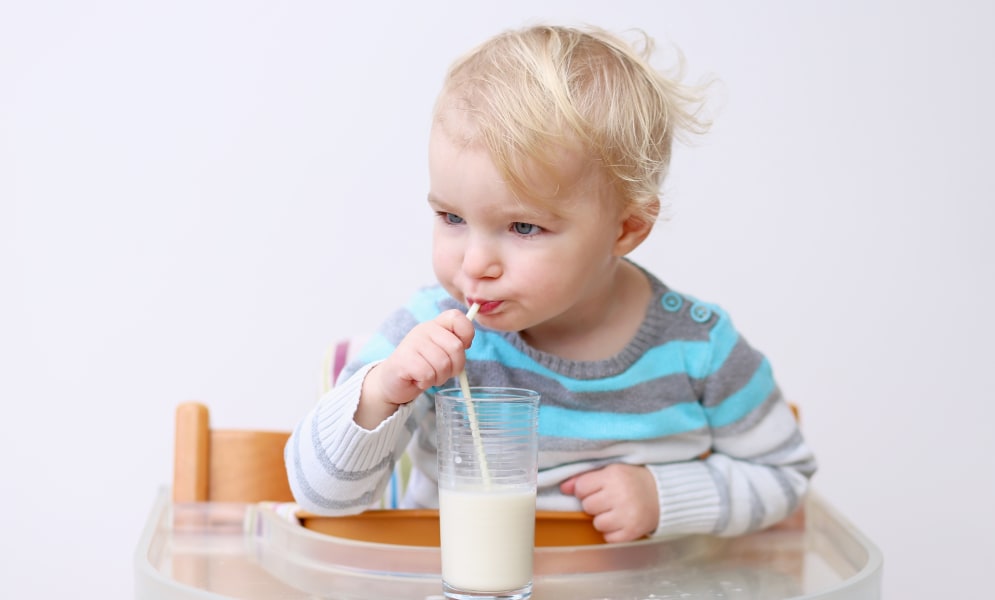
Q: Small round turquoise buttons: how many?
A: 2